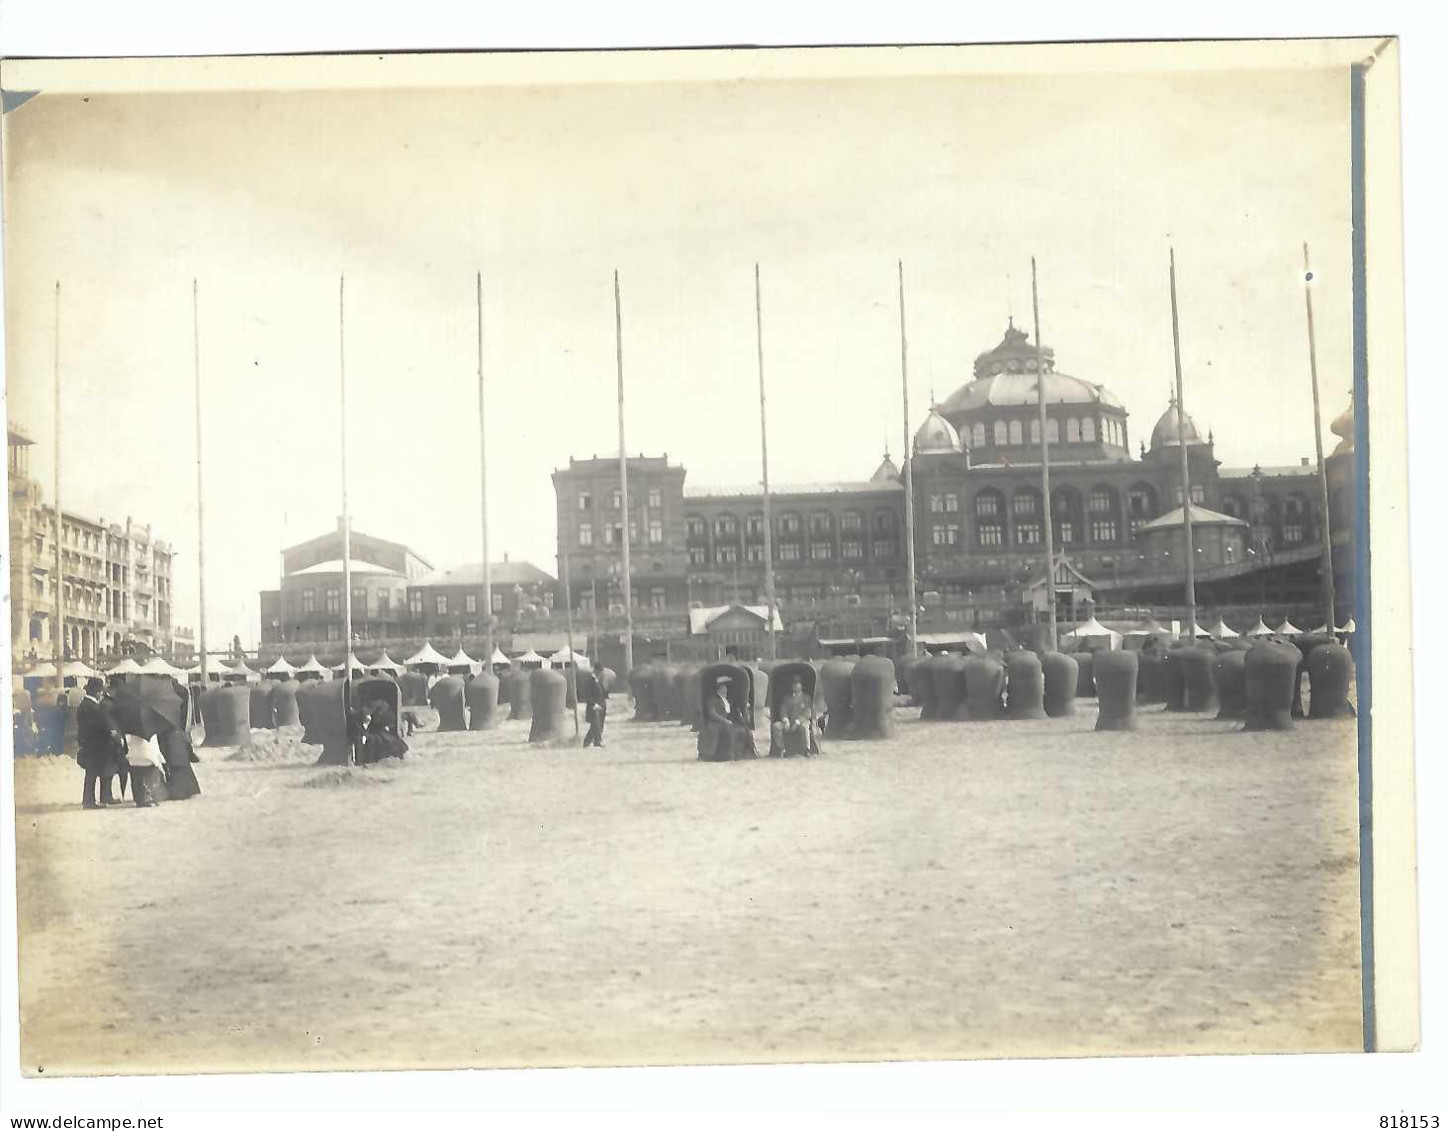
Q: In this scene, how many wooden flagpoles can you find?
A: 10